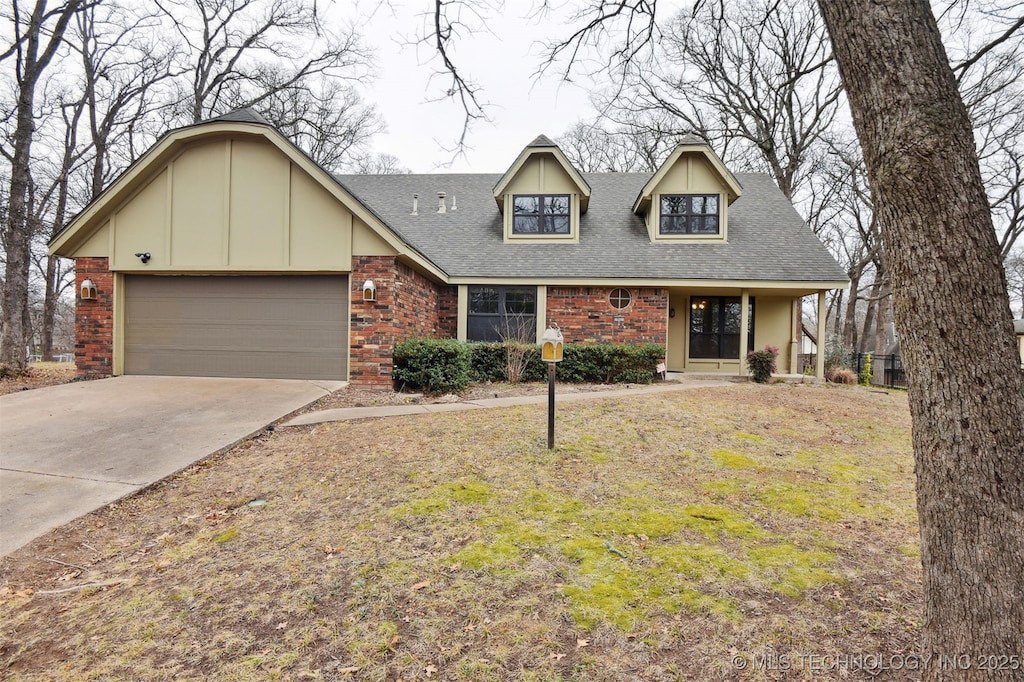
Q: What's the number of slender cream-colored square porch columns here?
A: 2